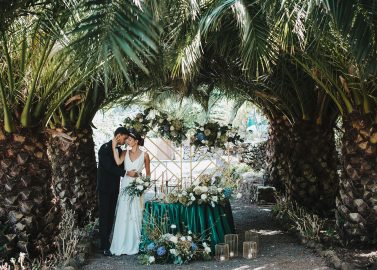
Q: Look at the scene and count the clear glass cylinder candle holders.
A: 4